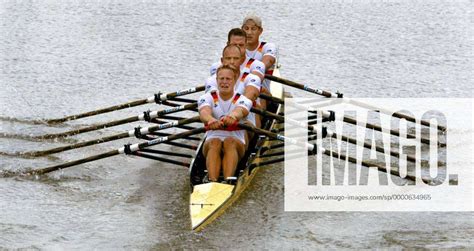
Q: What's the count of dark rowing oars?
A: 8